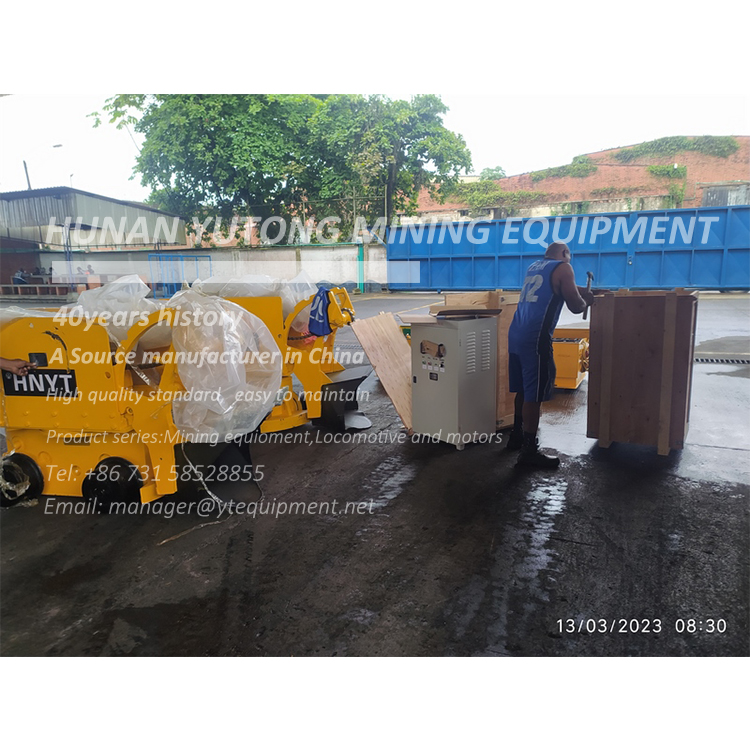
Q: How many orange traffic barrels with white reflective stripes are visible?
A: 0